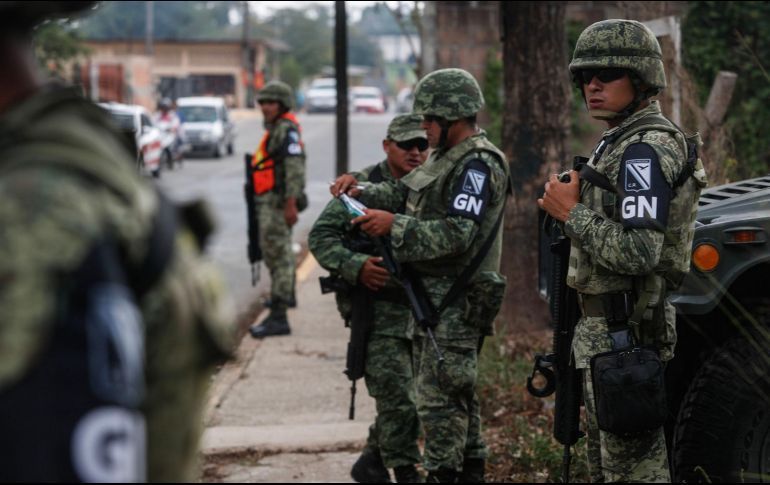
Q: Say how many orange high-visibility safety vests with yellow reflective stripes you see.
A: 1